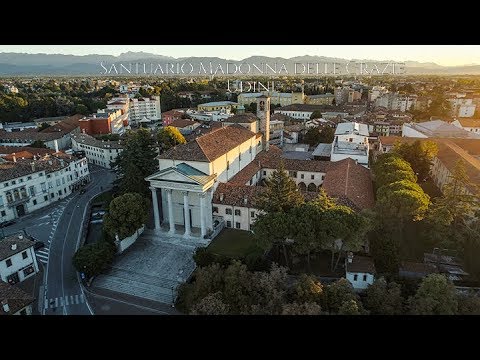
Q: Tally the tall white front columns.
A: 4